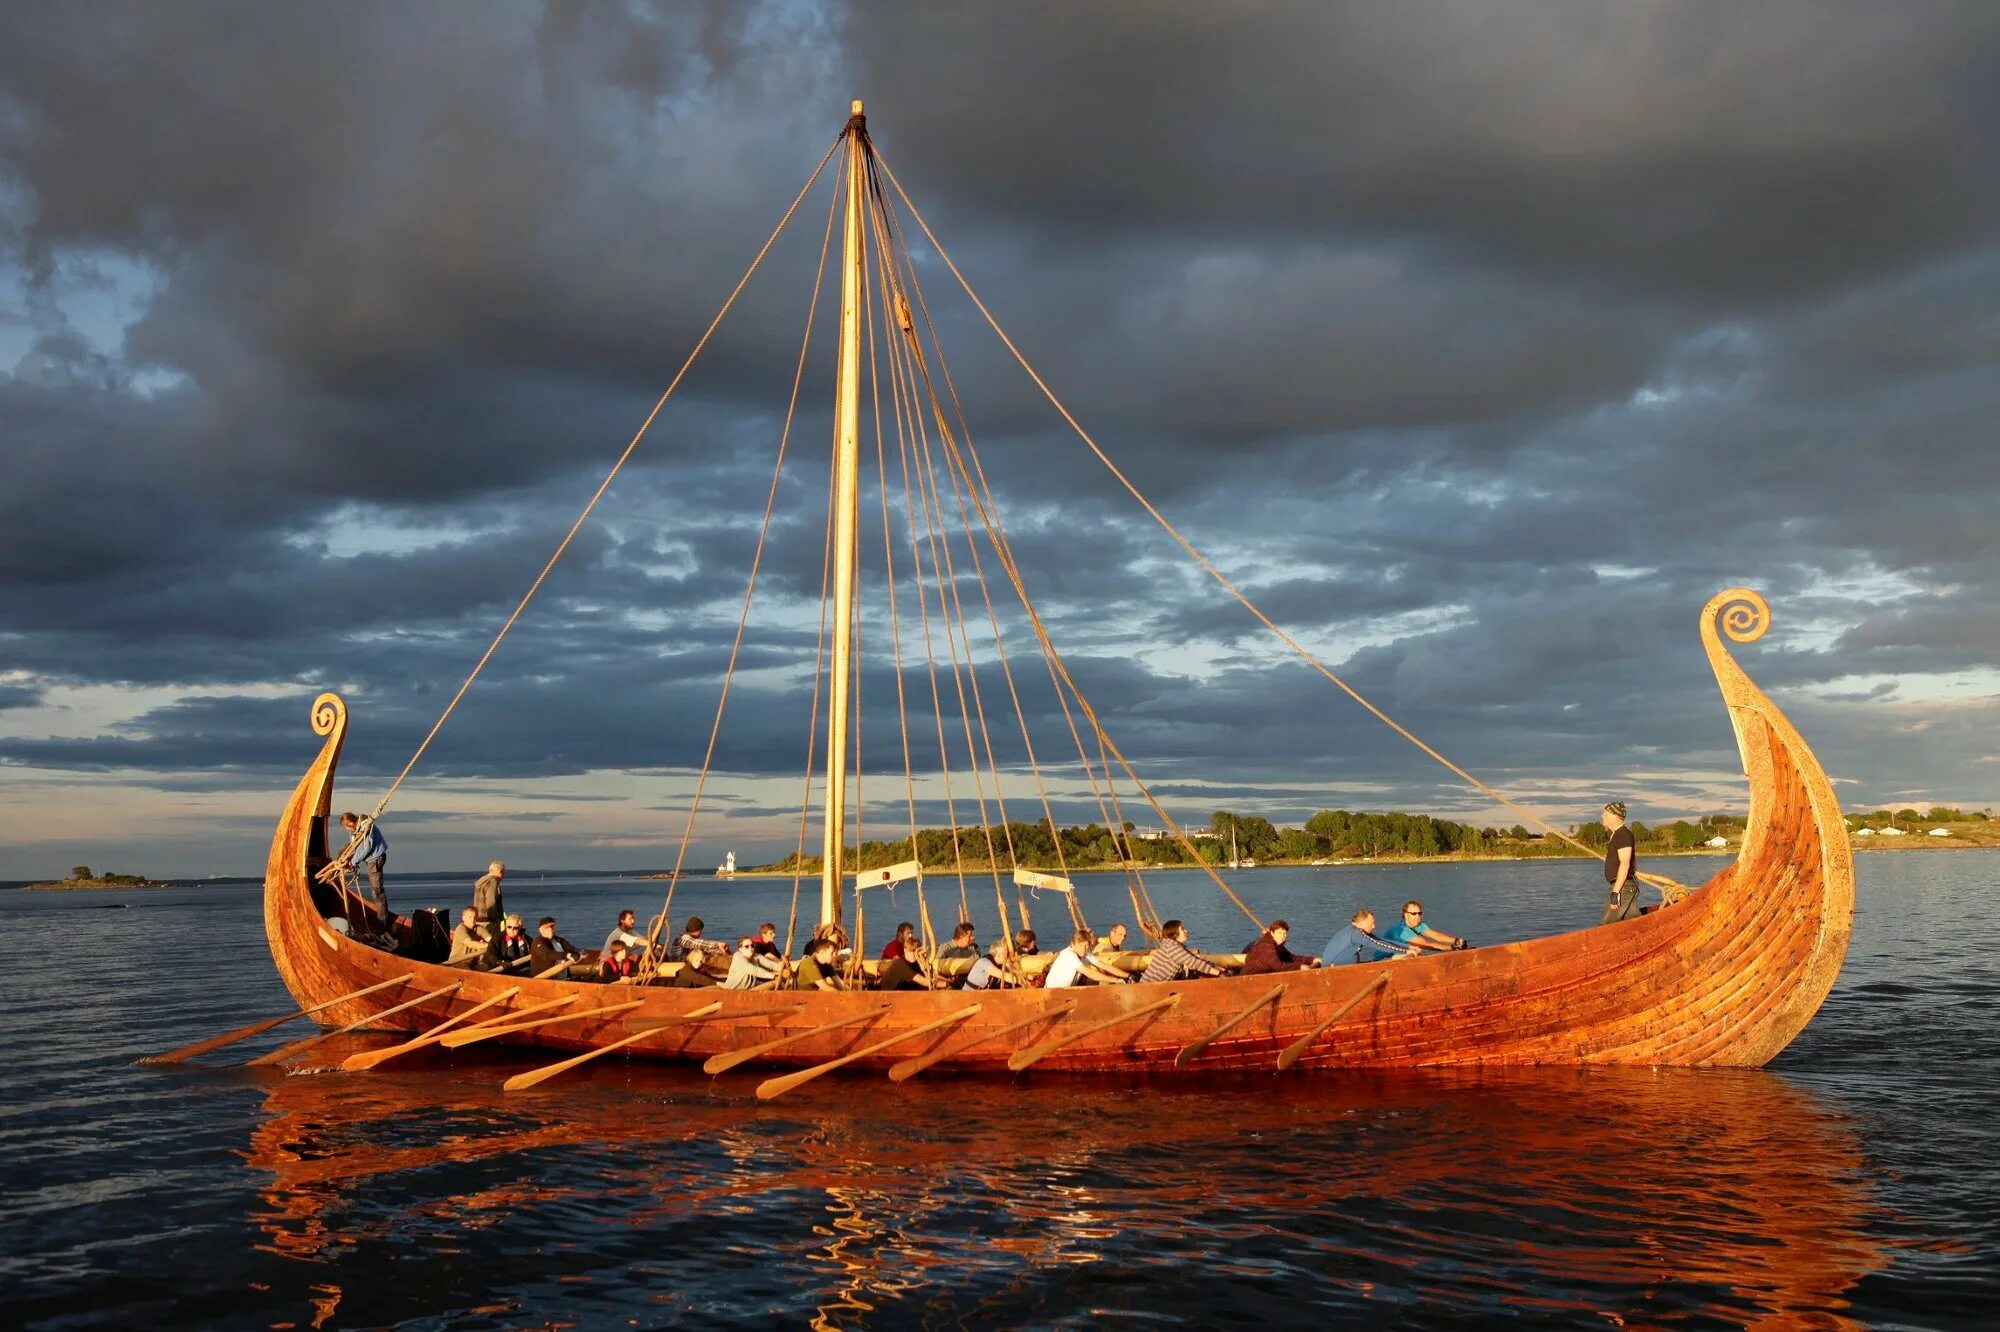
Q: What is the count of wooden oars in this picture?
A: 13